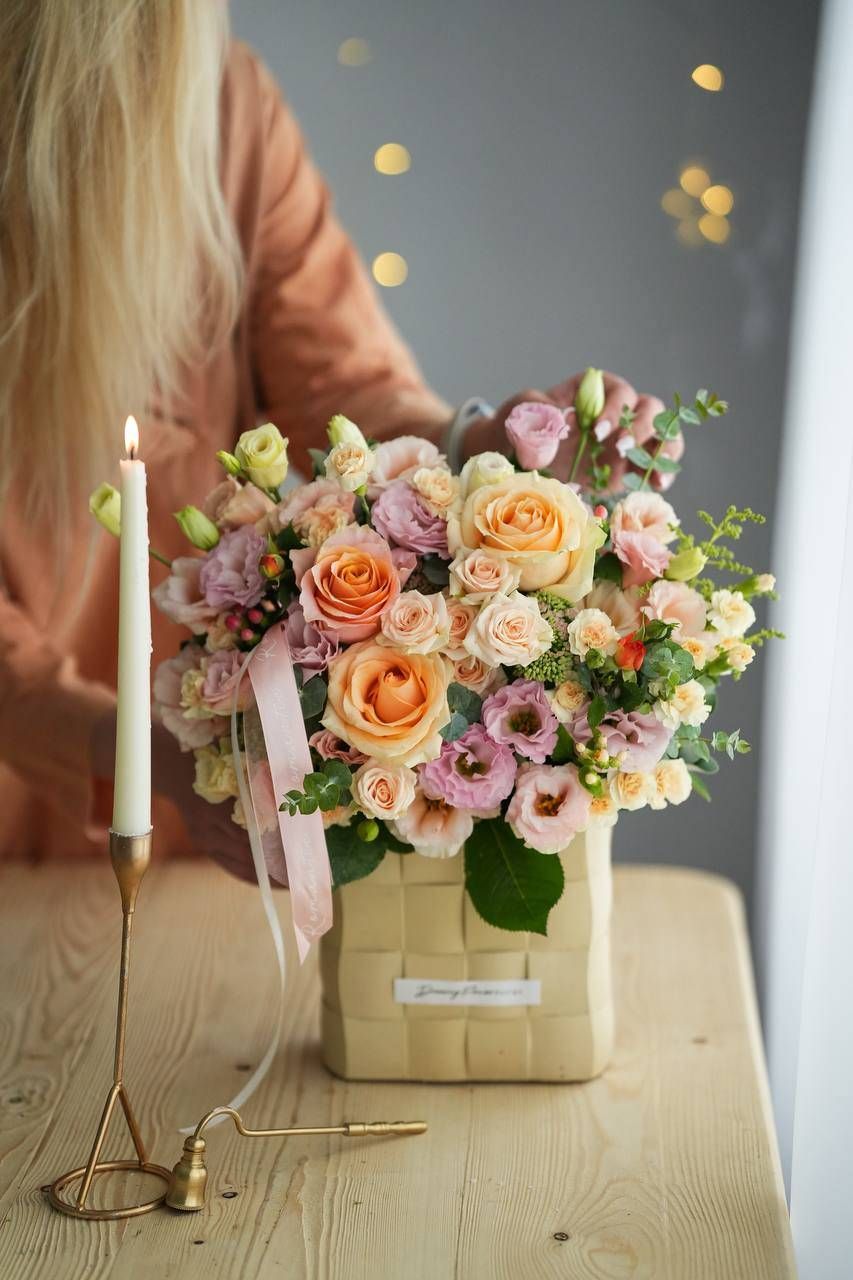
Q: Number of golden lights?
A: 9